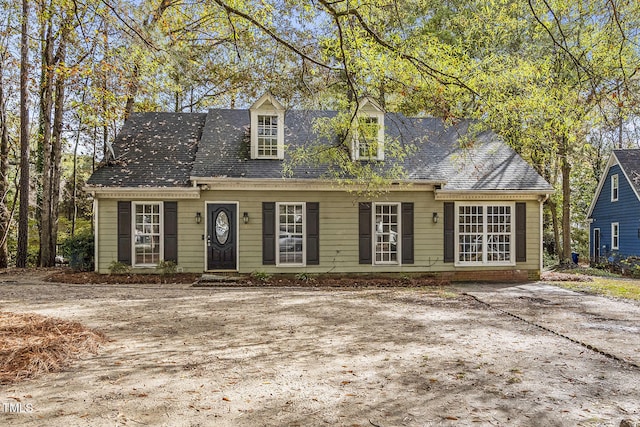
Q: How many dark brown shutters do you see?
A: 8